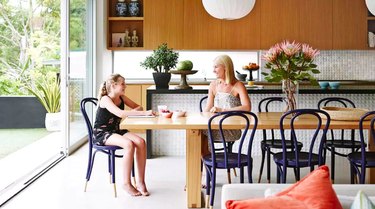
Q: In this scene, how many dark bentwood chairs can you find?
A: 7